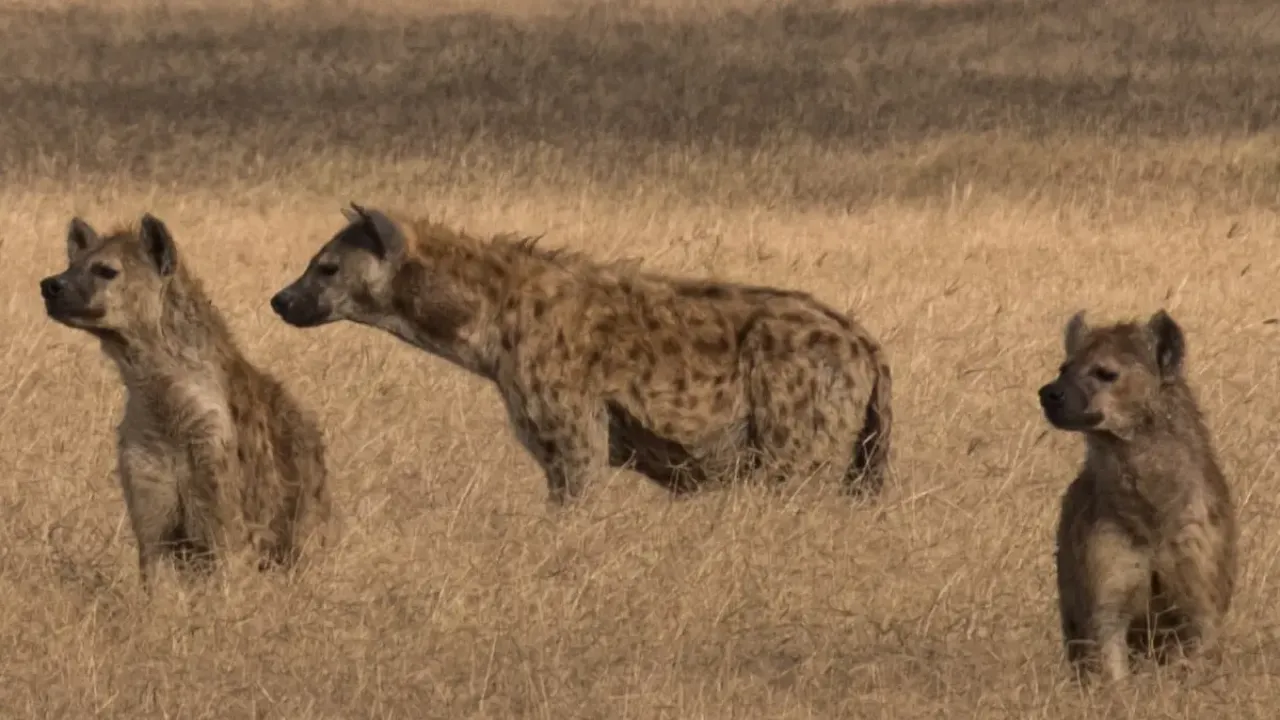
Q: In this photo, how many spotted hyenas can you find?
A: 3